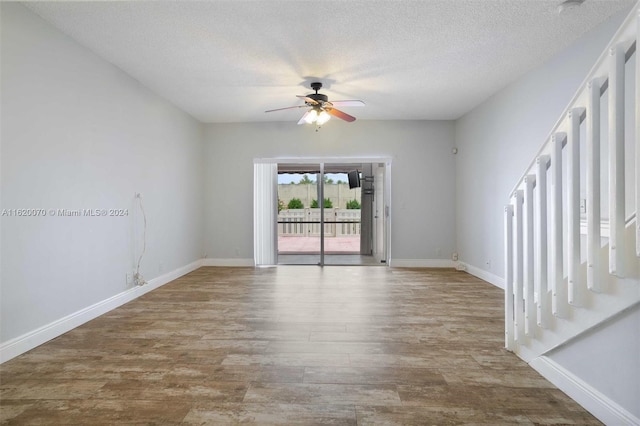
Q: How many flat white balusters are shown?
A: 9